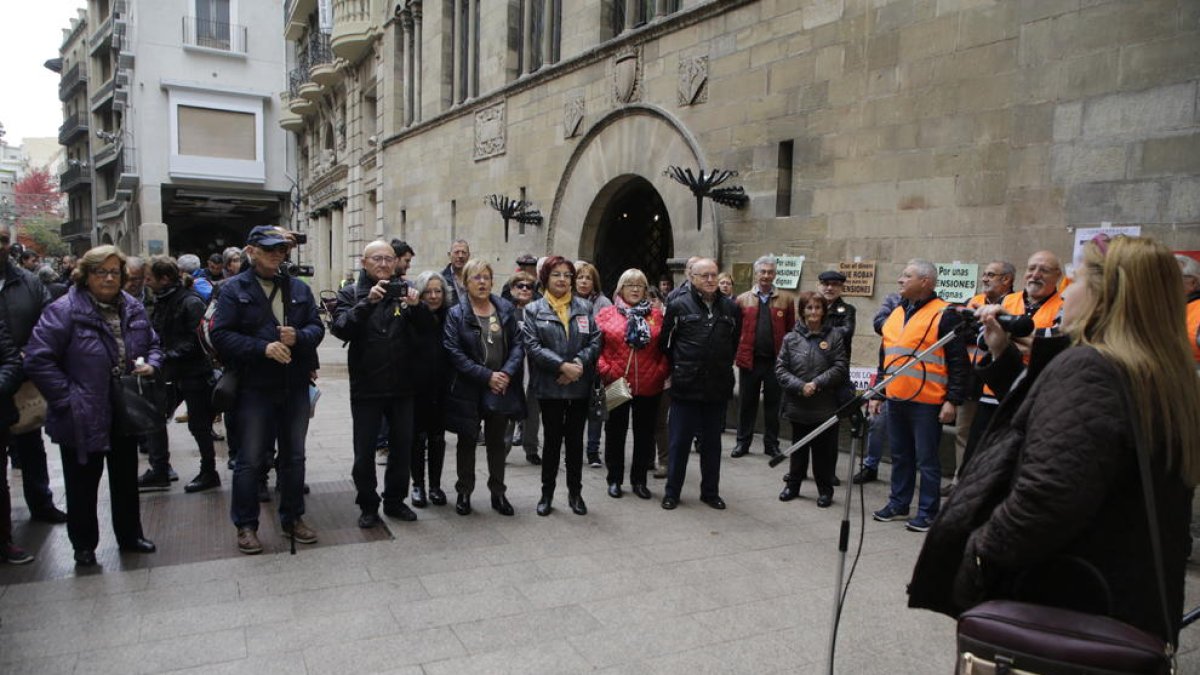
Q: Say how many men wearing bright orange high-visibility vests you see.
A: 4